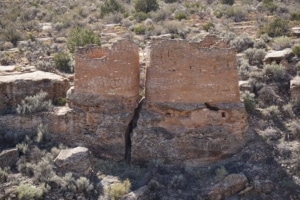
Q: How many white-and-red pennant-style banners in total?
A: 0